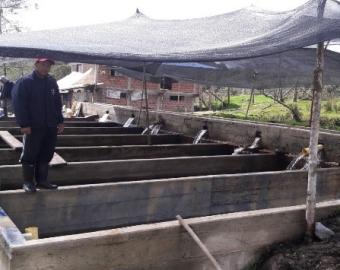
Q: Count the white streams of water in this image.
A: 6